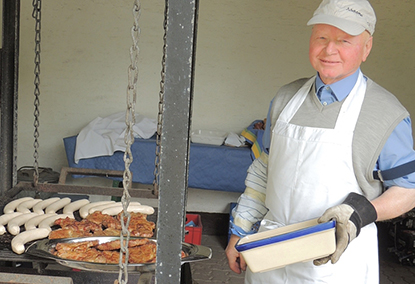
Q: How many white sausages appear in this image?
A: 13